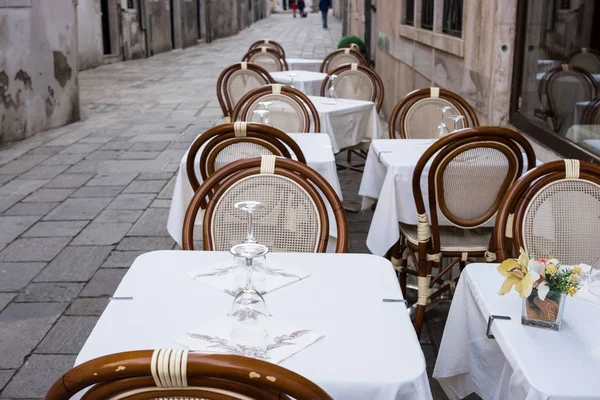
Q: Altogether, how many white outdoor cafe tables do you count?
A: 7